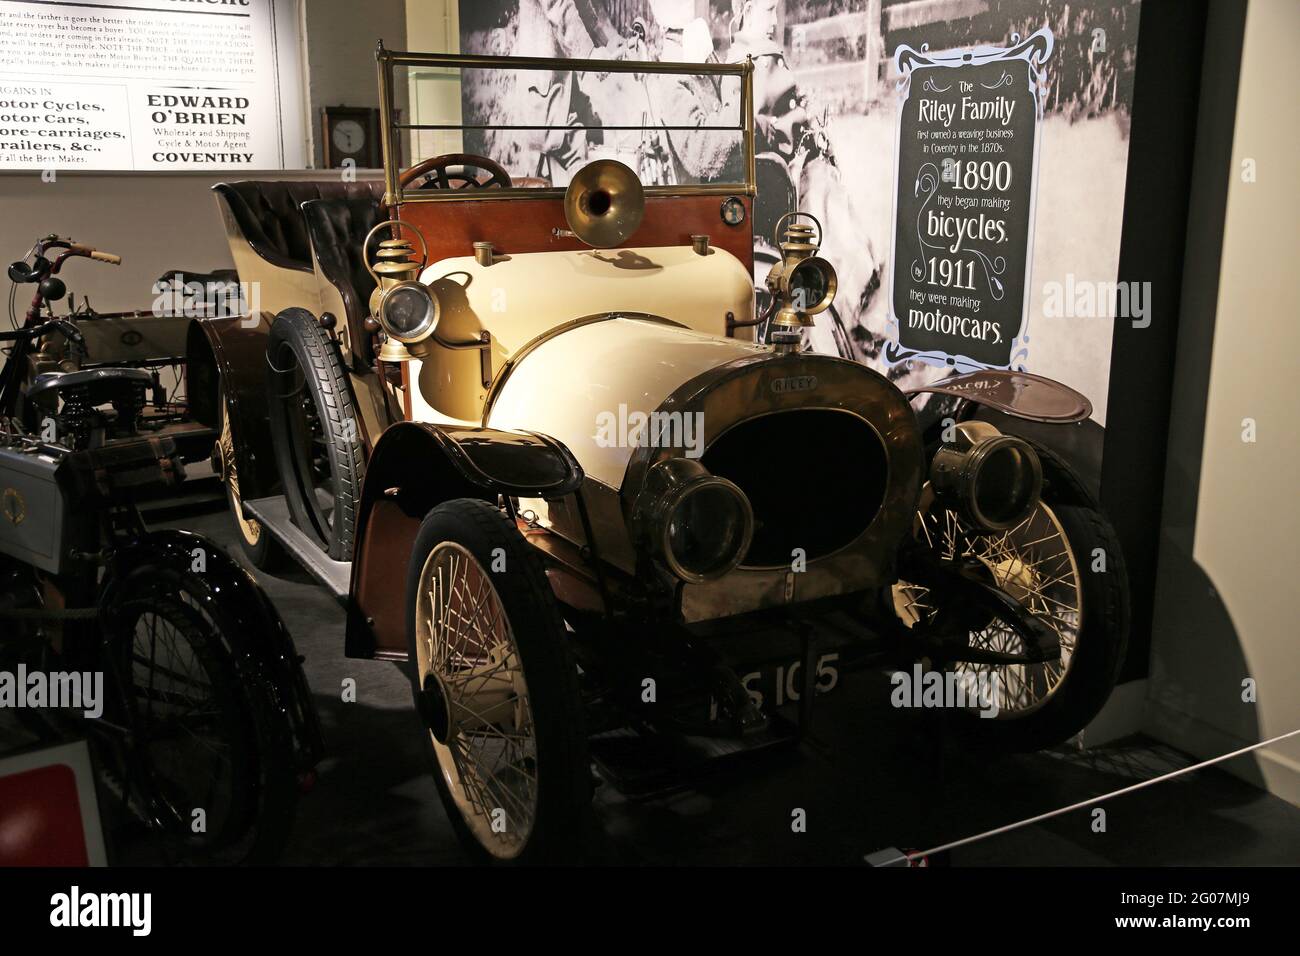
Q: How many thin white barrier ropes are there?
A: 1